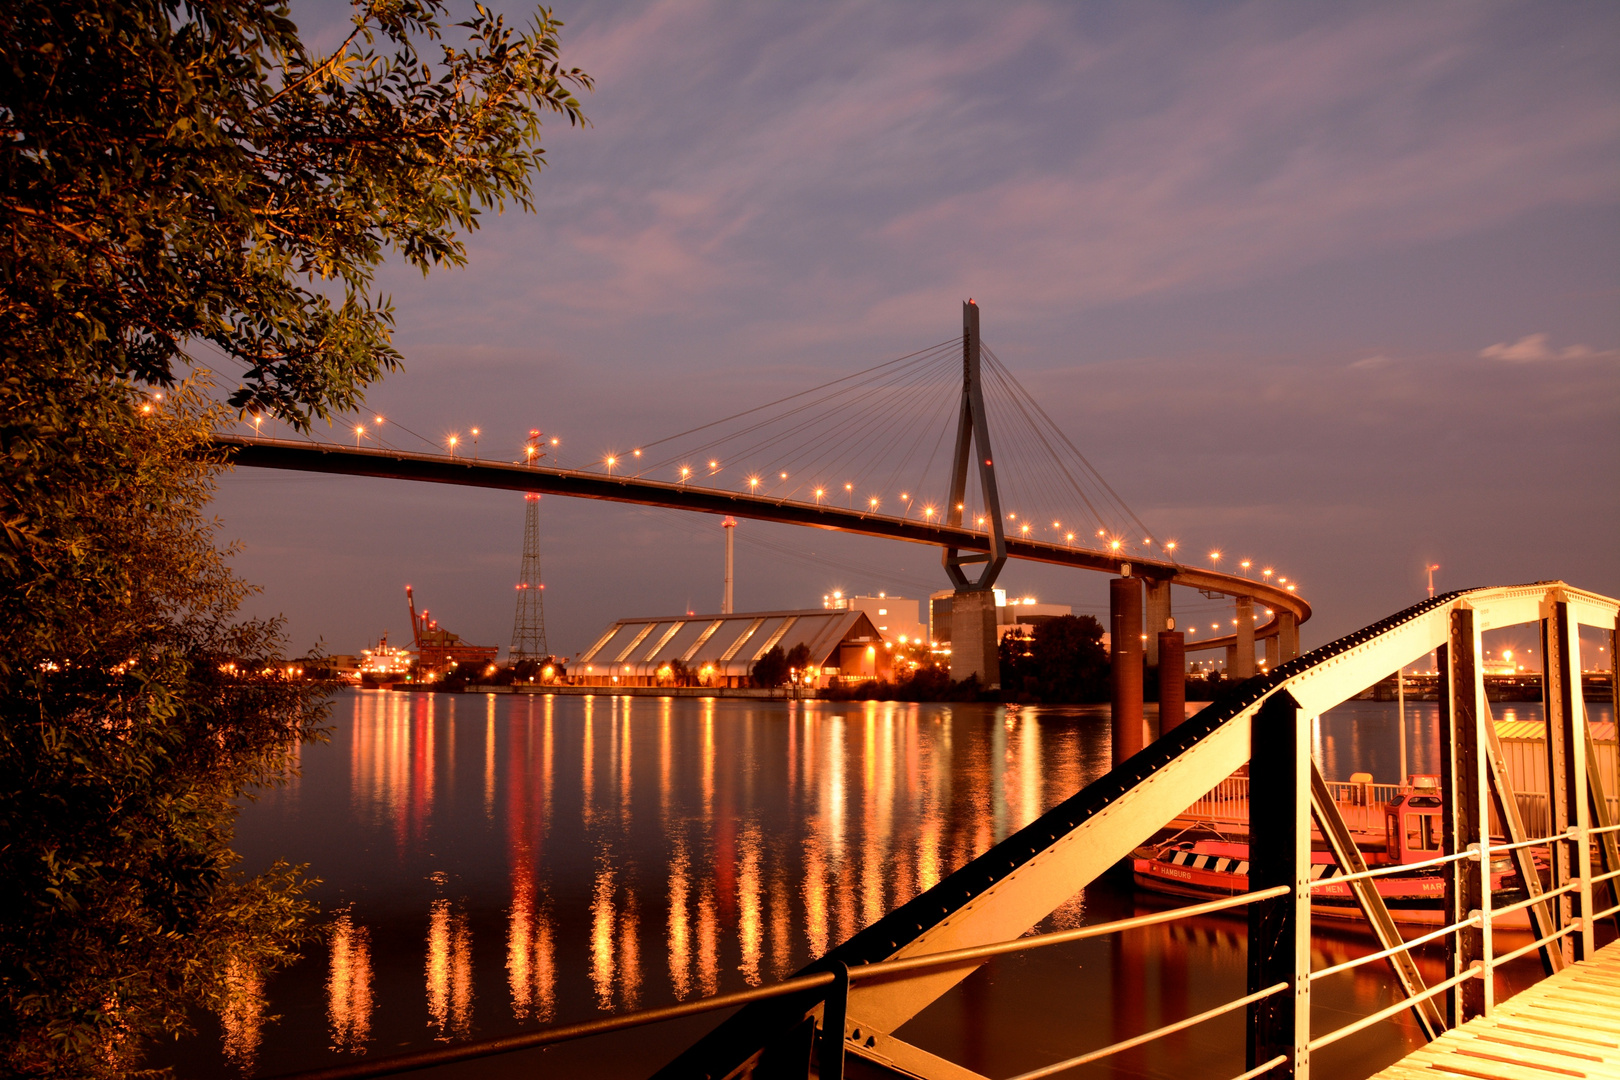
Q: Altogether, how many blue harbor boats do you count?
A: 0